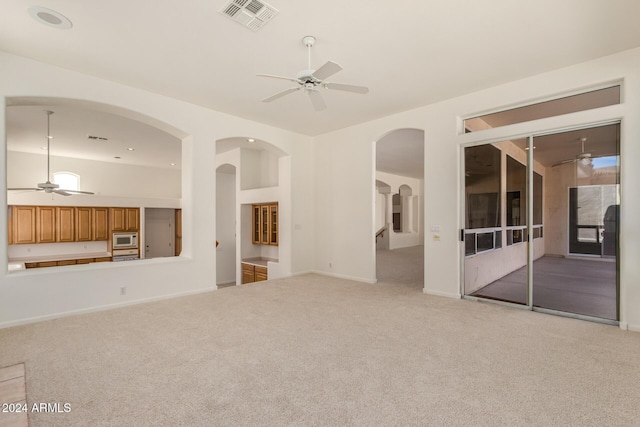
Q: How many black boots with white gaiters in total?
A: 0